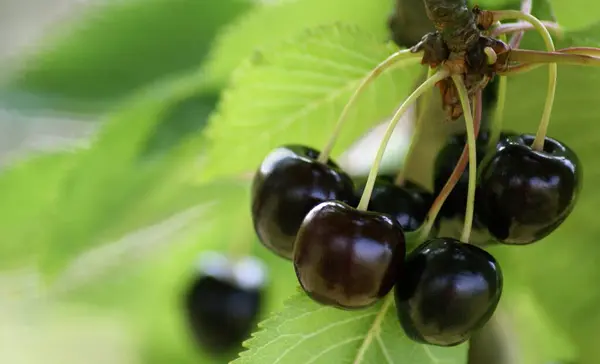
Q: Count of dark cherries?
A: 7